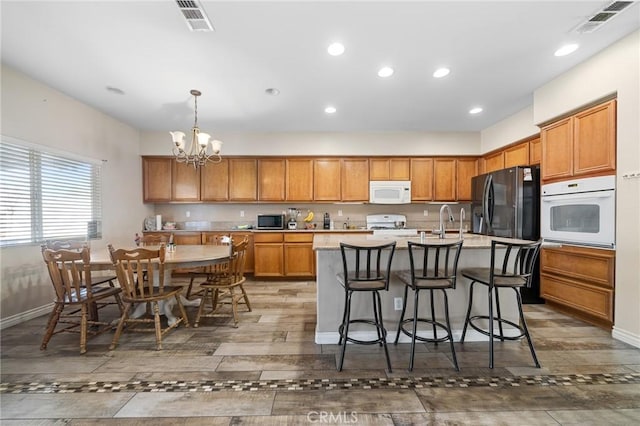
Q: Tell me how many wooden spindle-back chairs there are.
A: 6